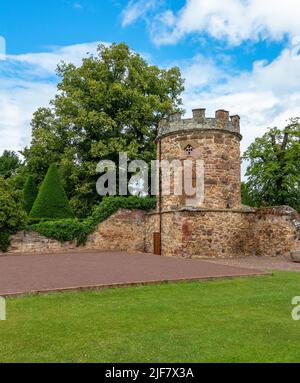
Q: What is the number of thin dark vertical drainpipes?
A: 1